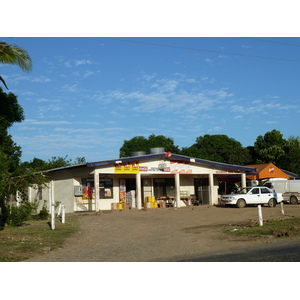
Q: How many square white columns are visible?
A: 5